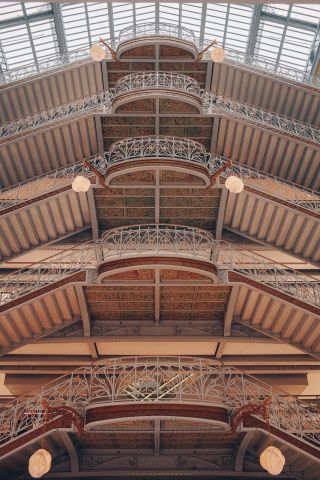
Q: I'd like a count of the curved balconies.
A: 5